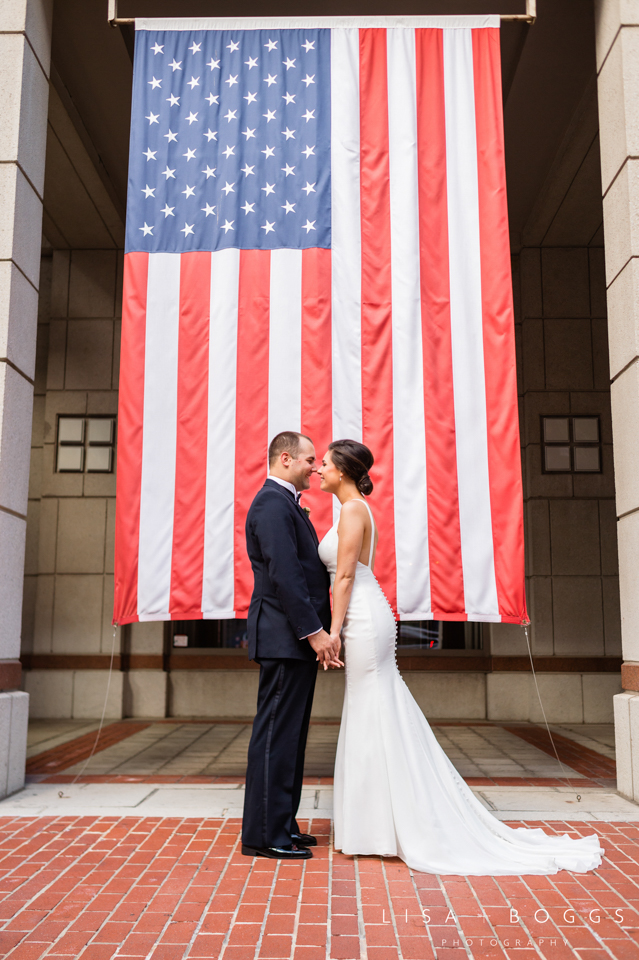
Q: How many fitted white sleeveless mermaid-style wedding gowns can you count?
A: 1